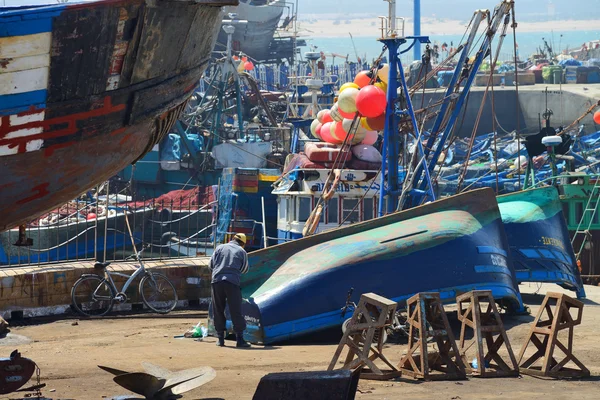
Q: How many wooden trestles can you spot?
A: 4